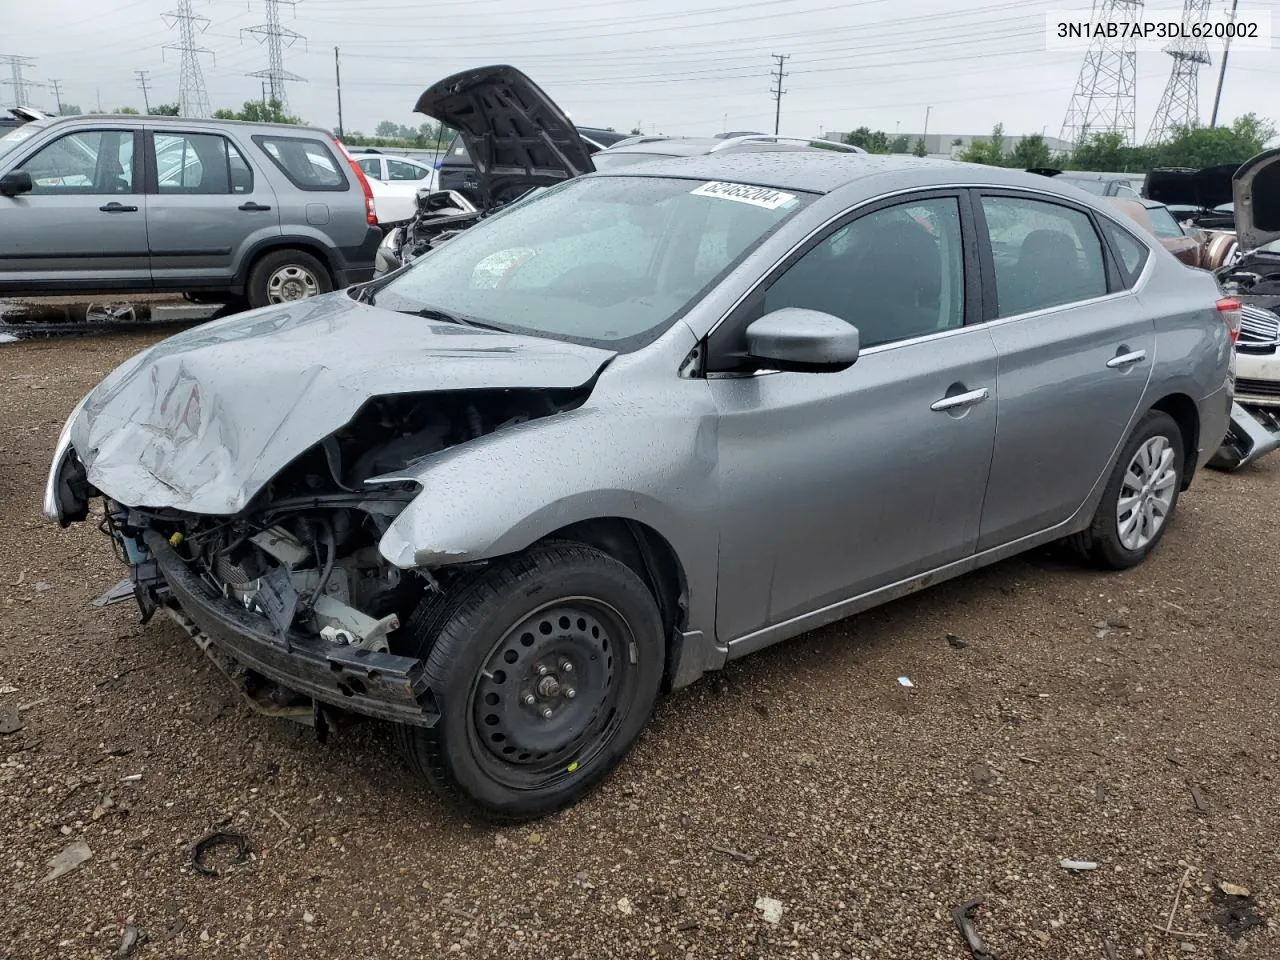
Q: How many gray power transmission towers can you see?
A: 5